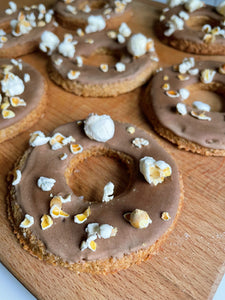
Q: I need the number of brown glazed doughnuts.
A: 7